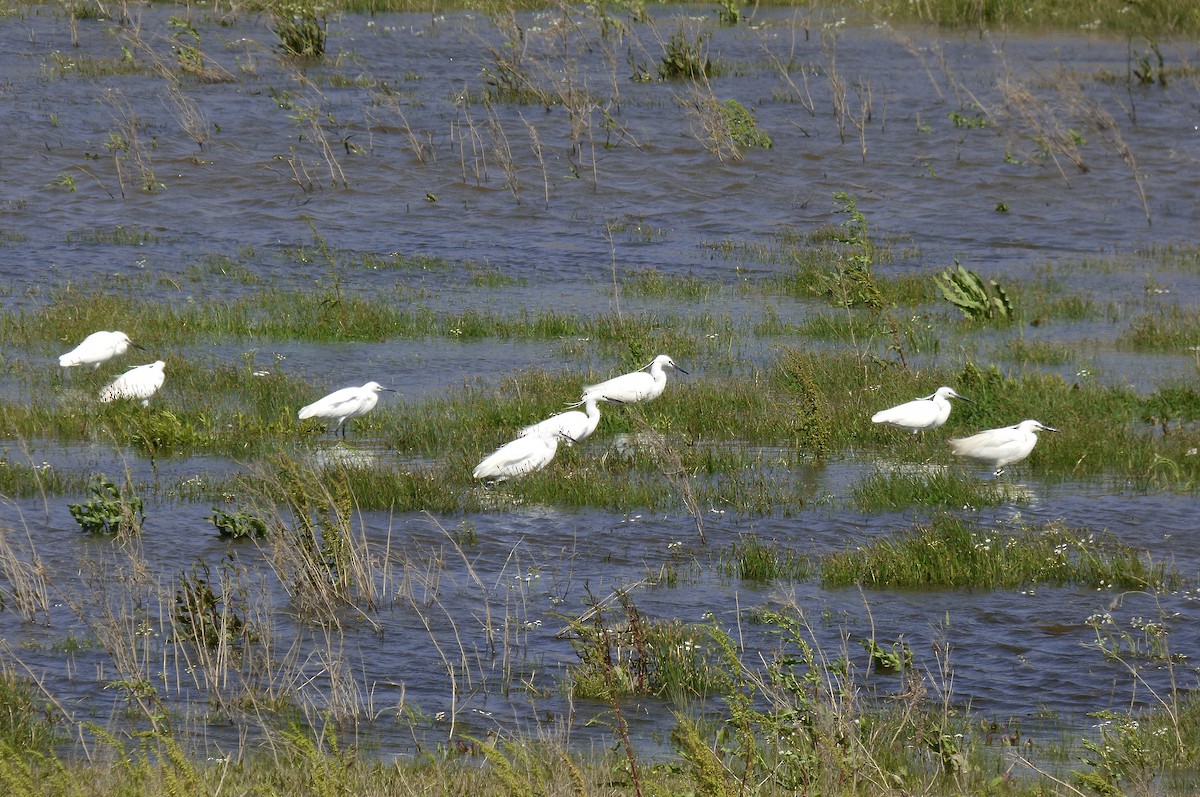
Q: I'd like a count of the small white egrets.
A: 8